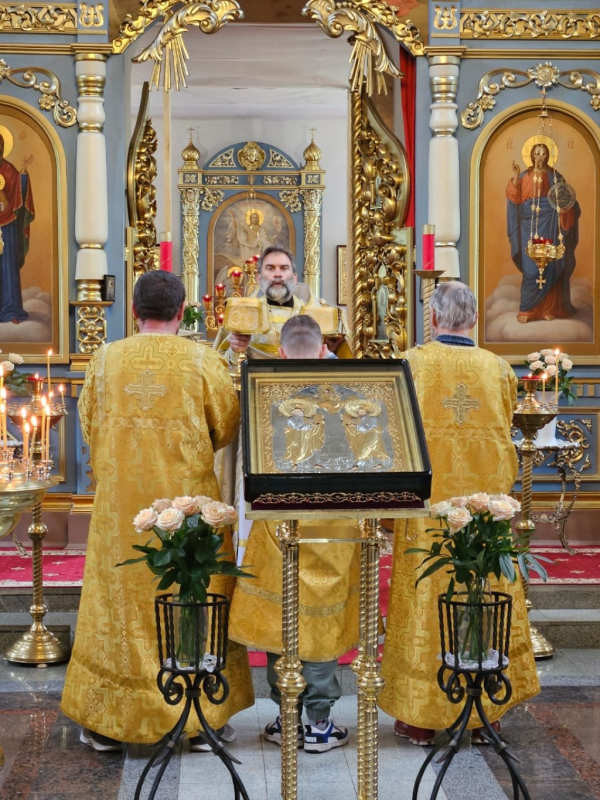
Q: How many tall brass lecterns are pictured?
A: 1